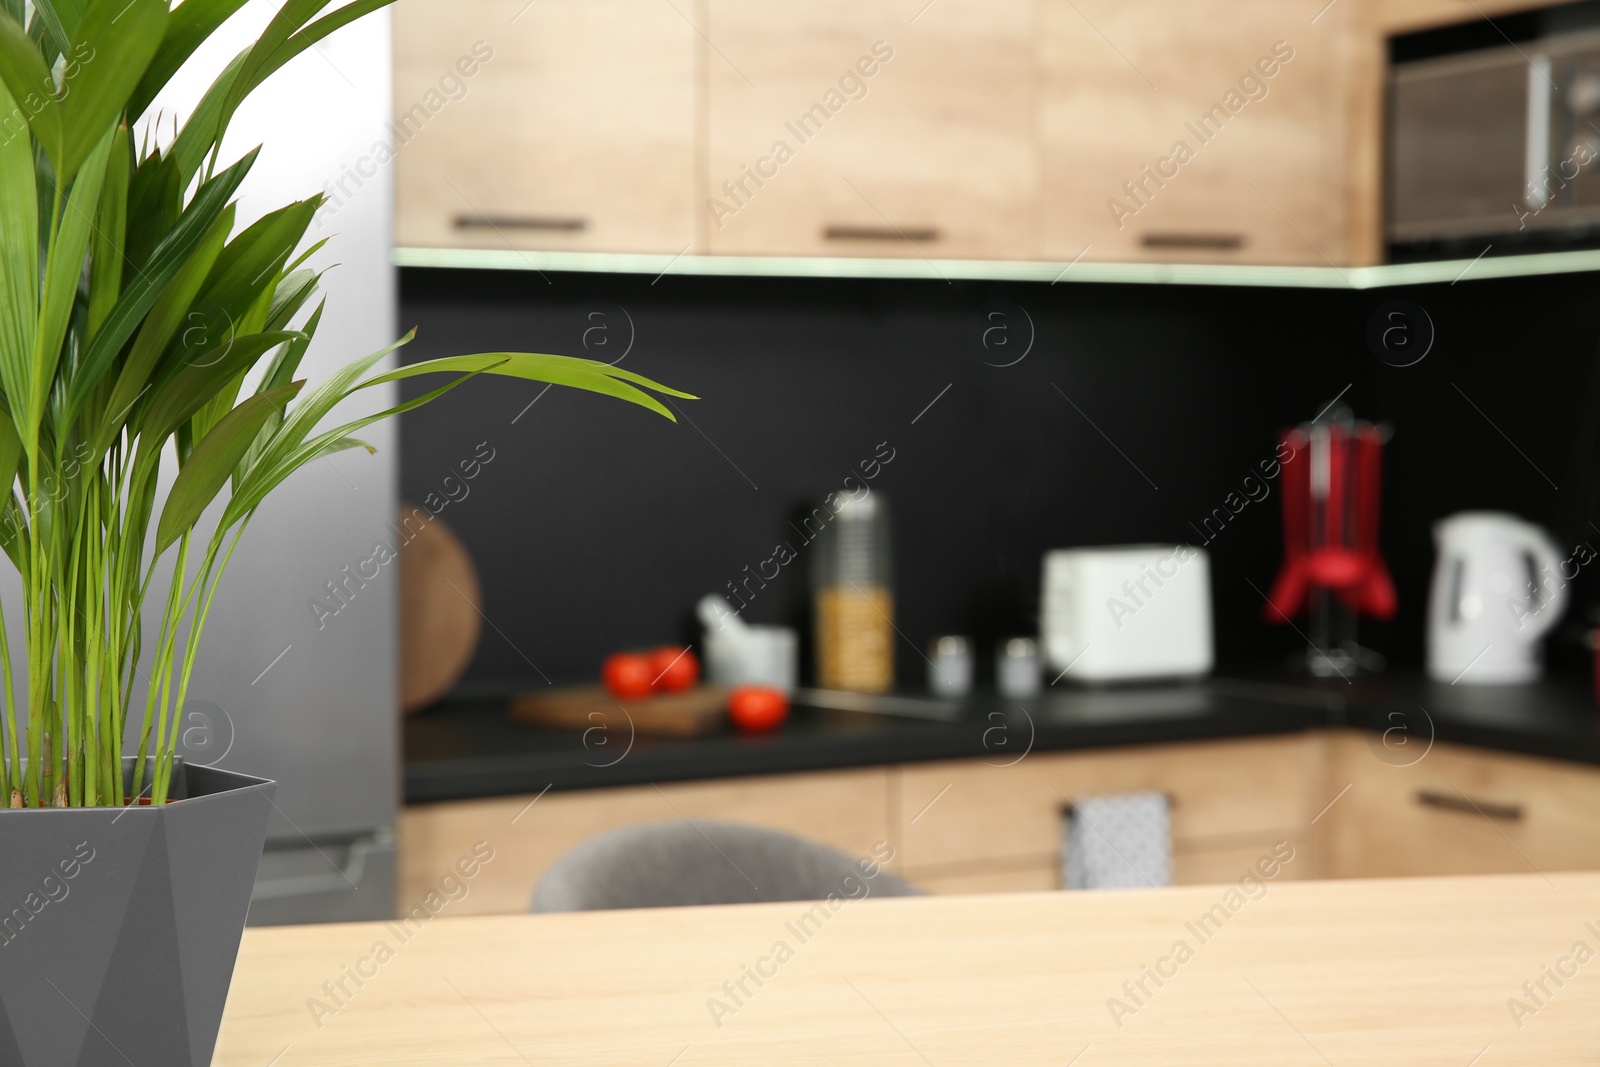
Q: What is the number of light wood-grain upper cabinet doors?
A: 3